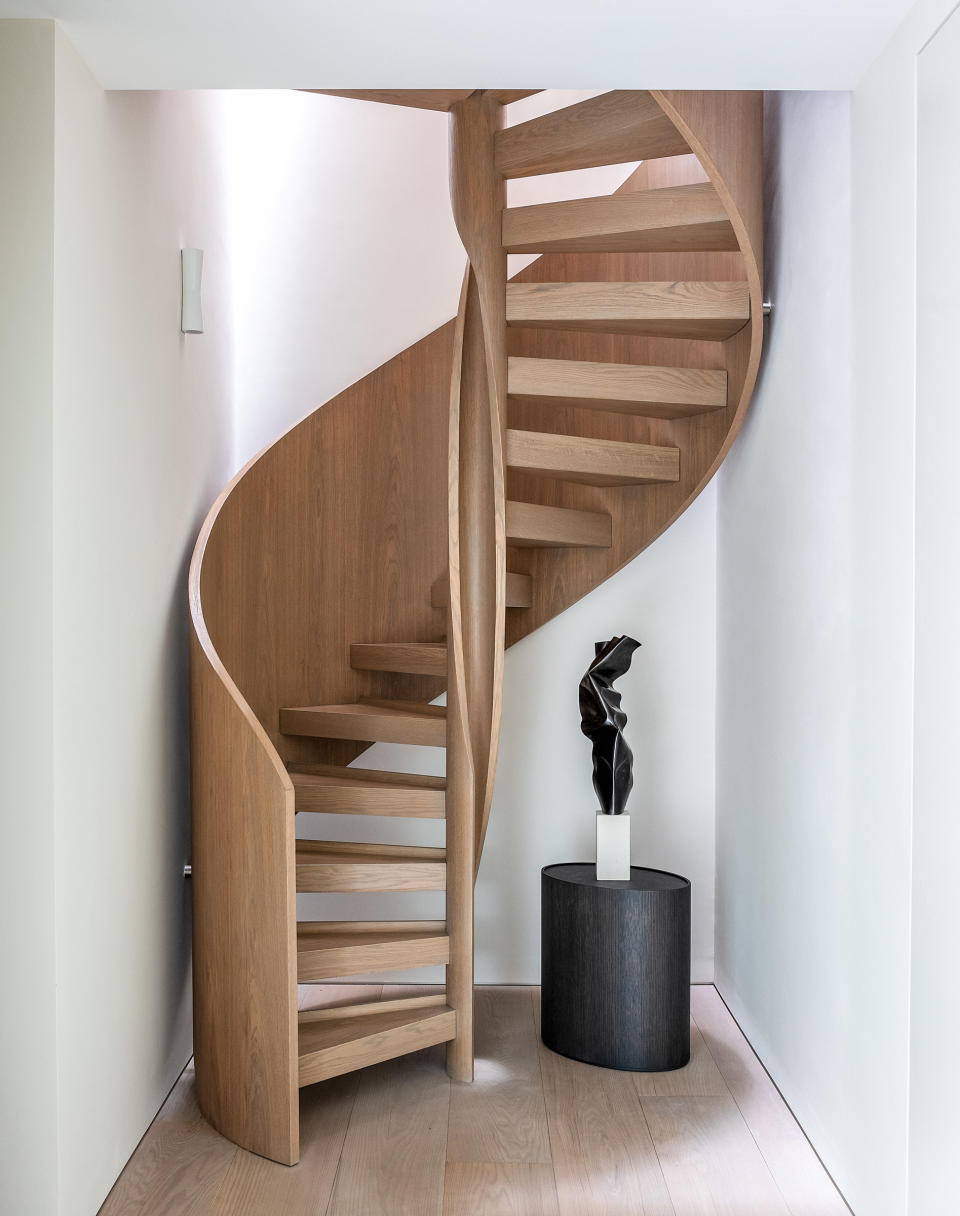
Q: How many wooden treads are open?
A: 13